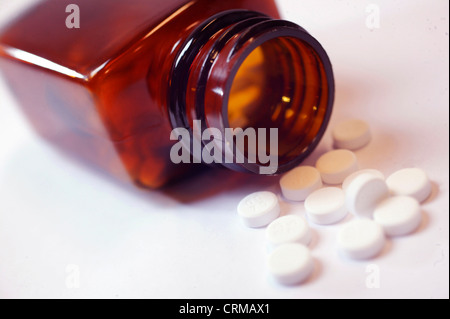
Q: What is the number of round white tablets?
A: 12